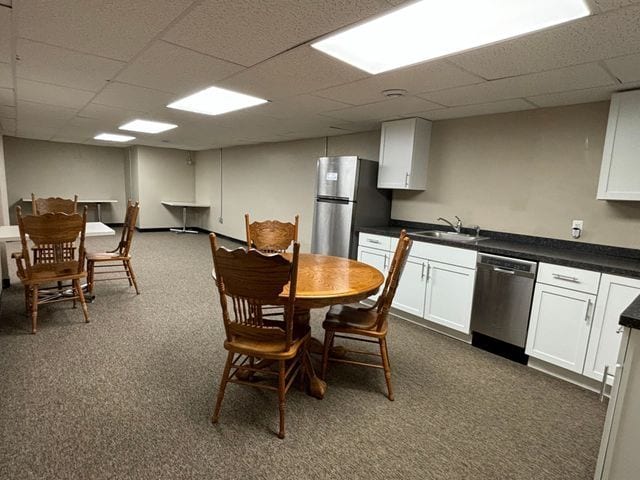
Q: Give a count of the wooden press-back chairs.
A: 6